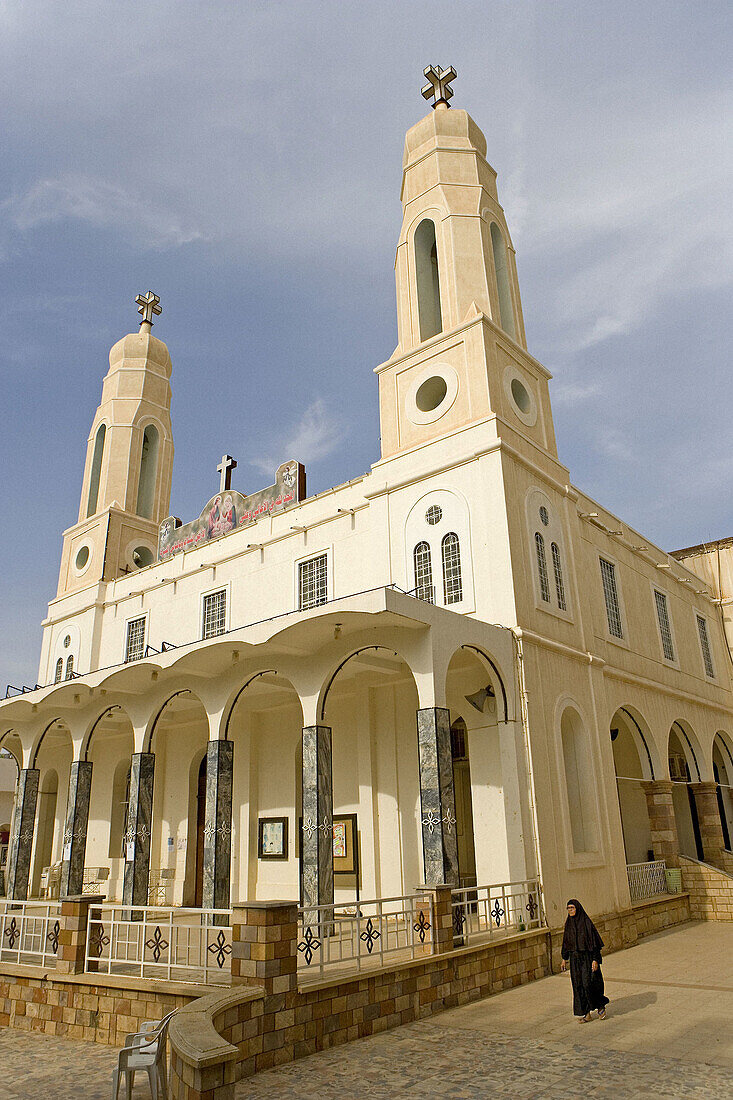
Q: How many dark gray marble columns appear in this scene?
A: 6